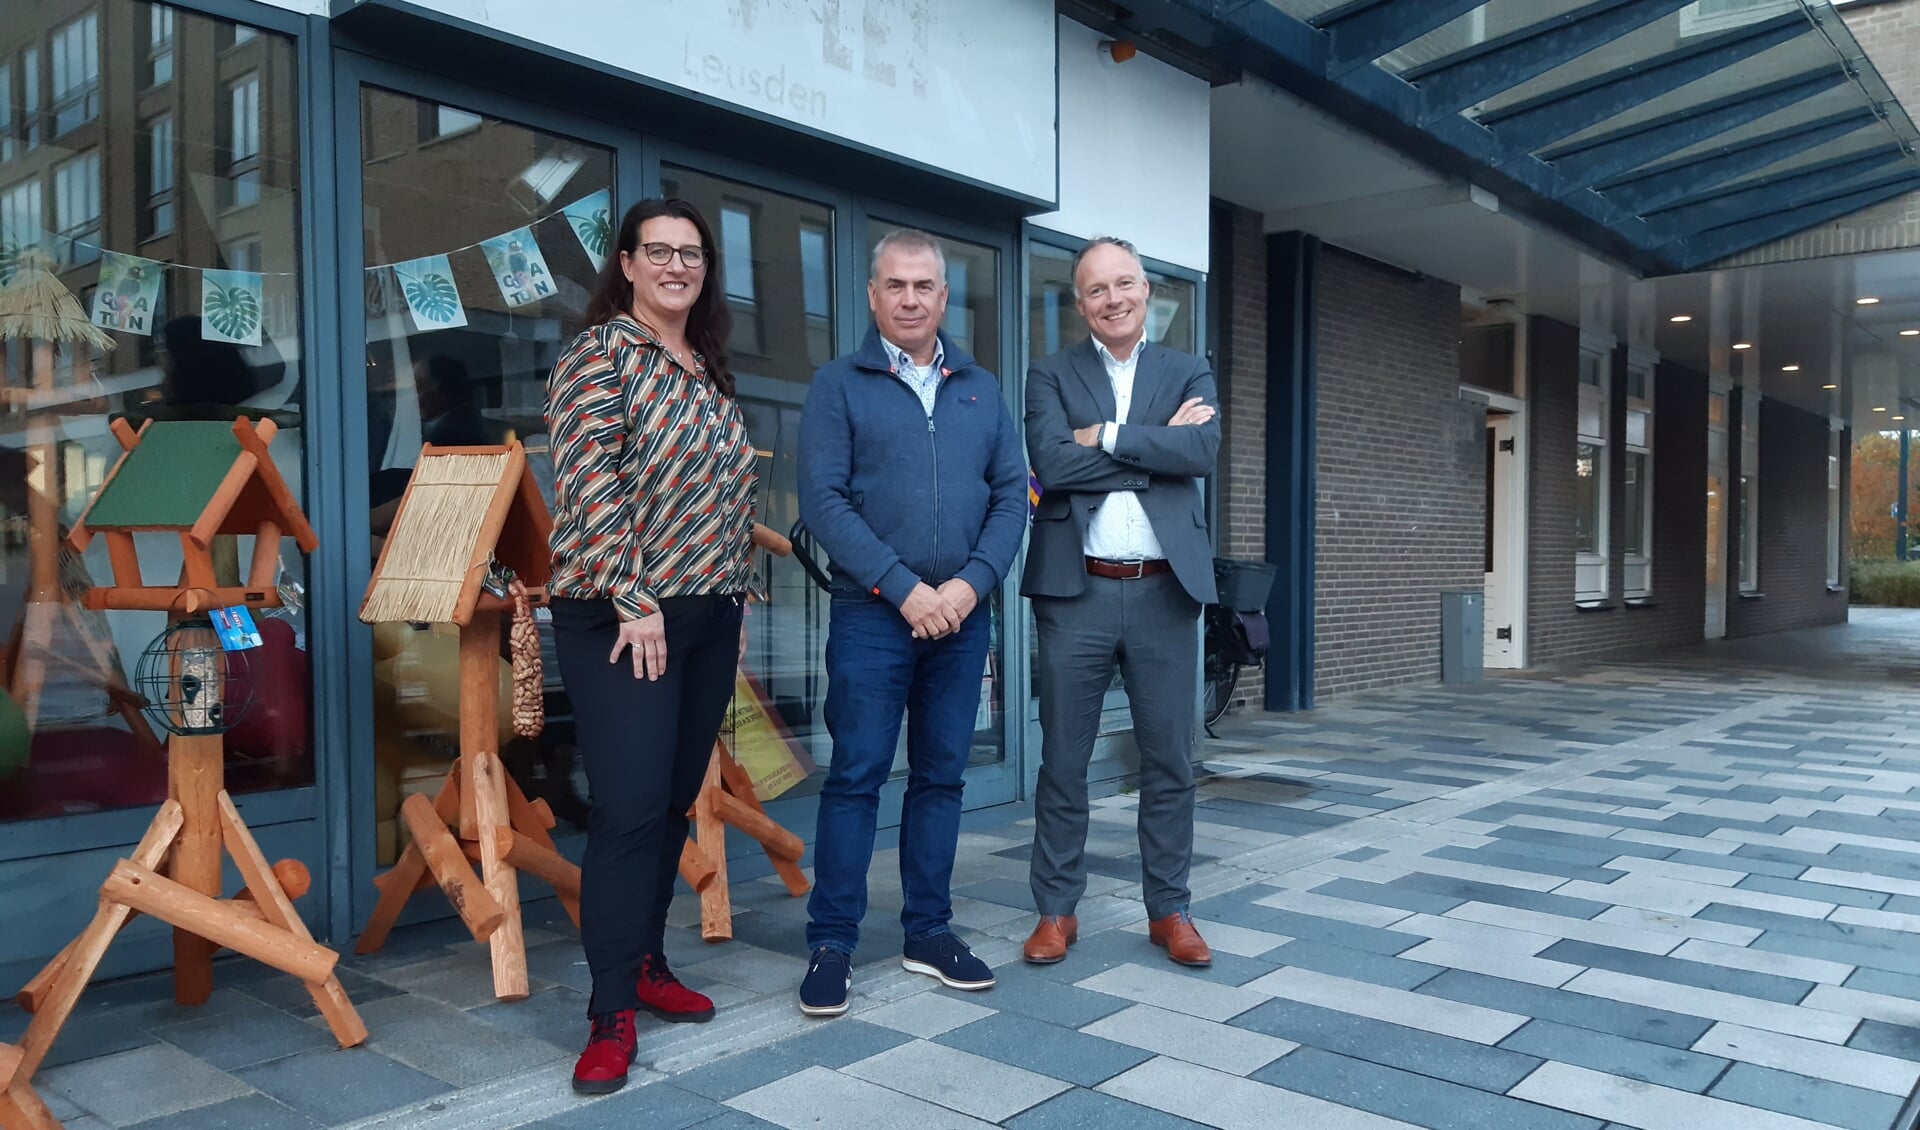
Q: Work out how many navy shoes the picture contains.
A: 2